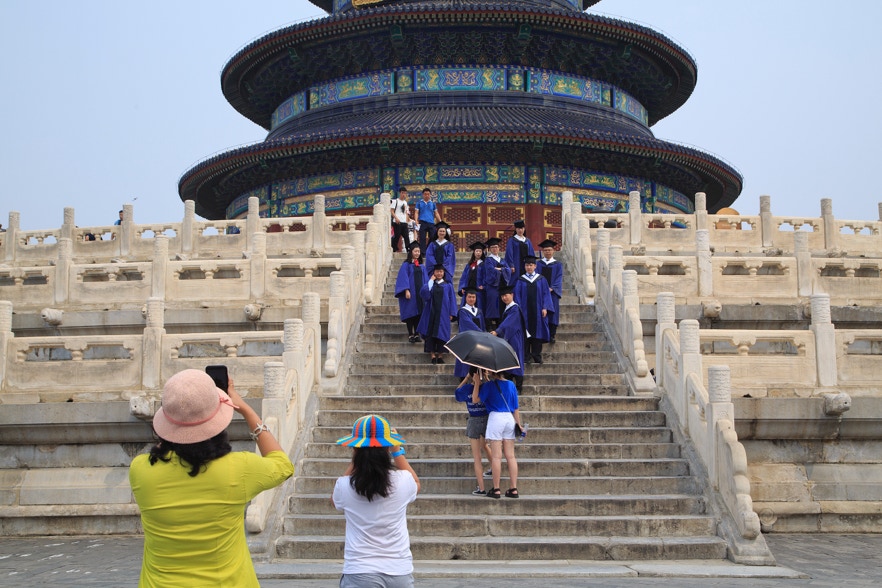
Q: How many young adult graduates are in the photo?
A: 10